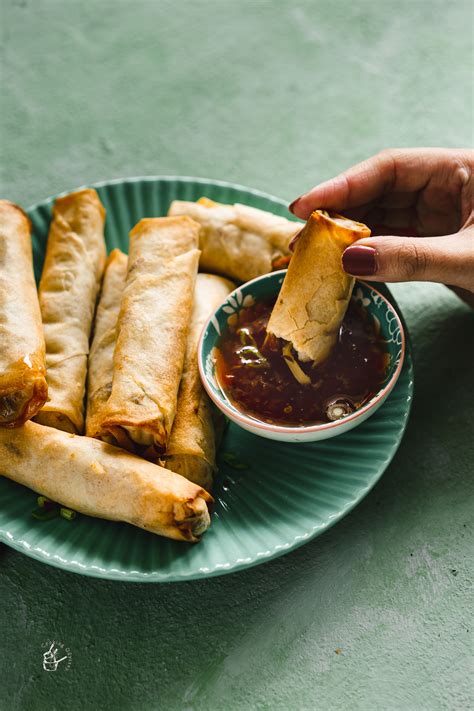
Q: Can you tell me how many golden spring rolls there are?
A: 8